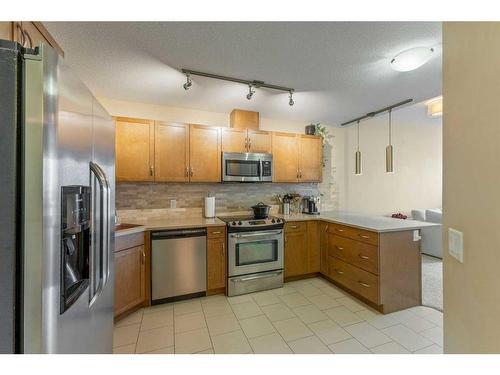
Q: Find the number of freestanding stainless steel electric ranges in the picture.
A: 1